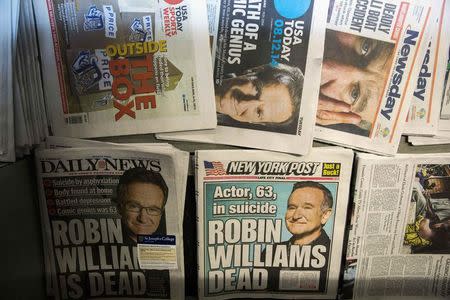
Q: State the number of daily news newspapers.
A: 1